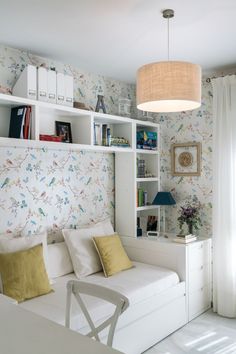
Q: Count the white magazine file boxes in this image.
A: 5